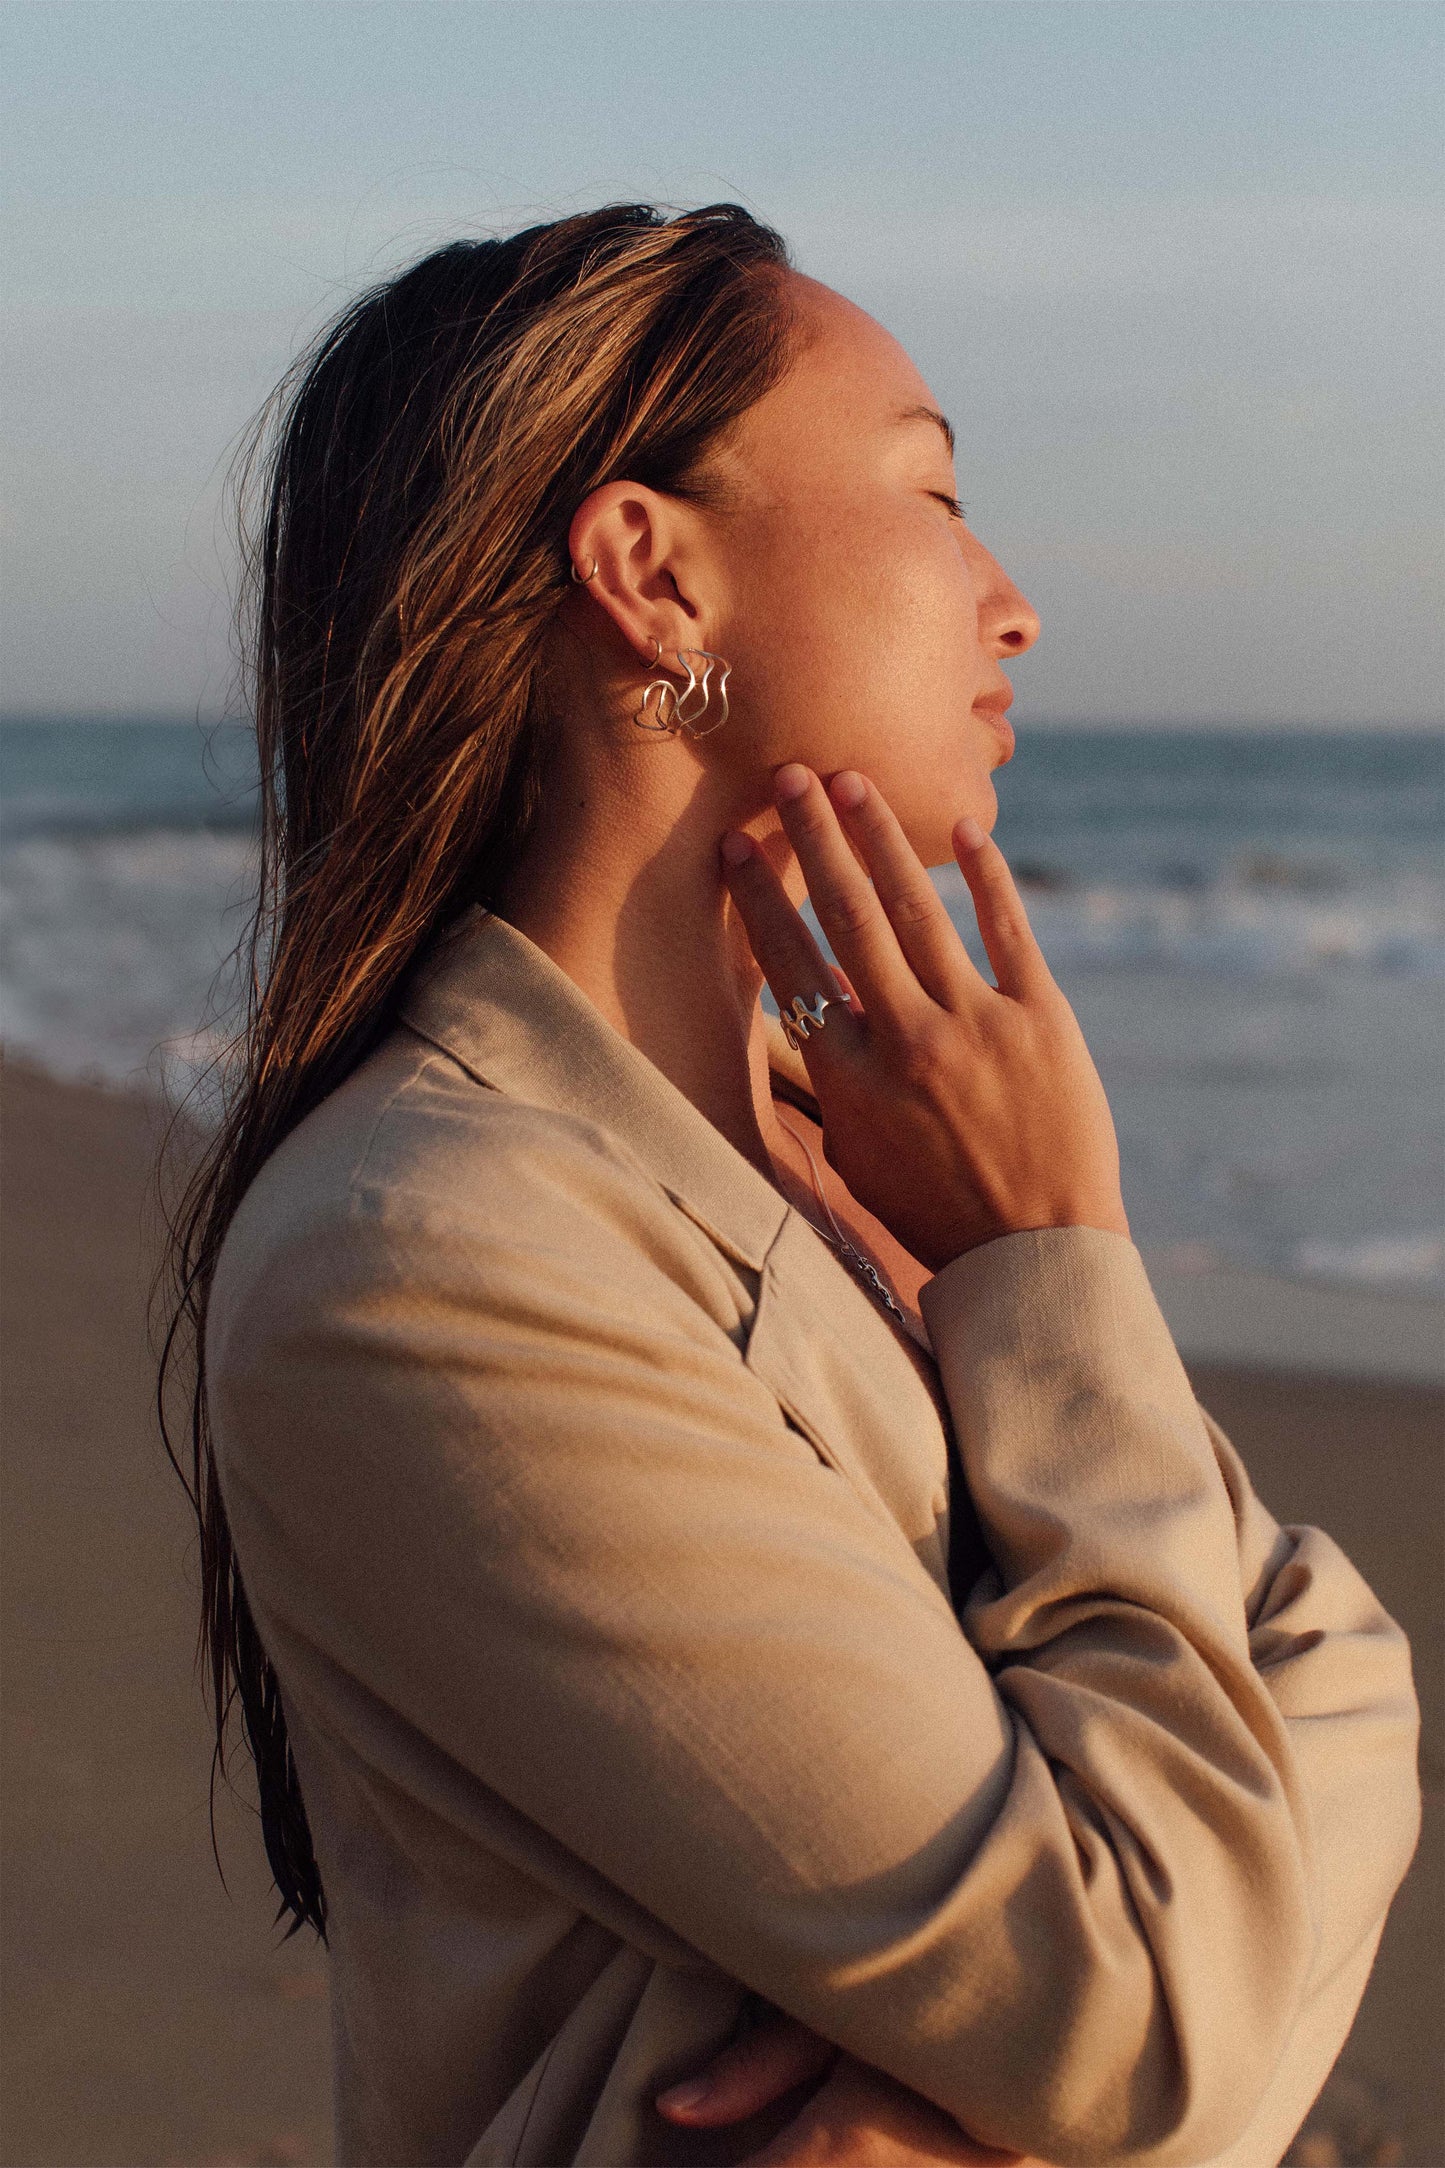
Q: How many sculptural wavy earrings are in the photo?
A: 1